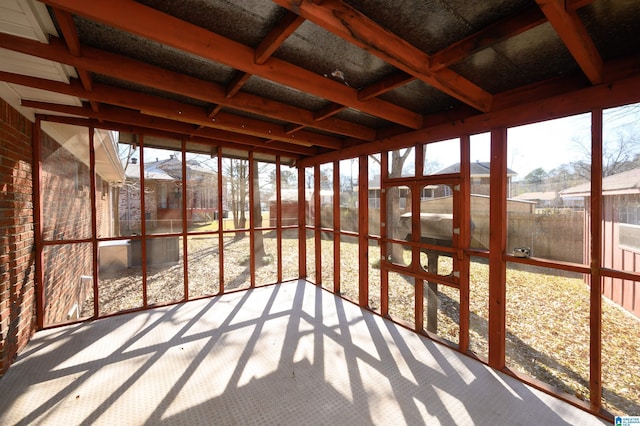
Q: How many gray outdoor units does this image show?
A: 2